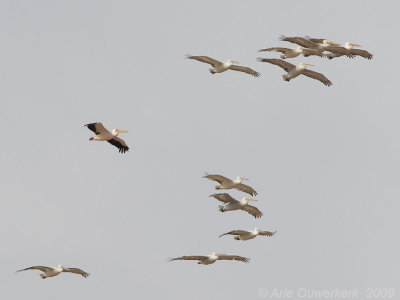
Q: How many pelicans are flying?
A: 11